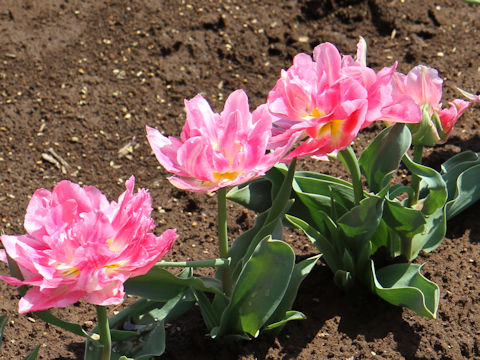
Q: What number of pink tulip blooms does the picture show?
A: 4